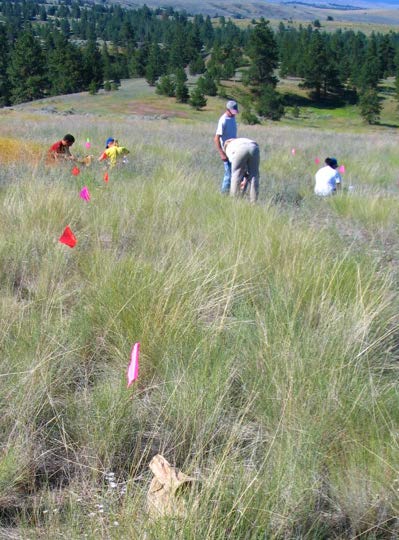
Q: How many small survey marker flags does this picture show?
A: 9